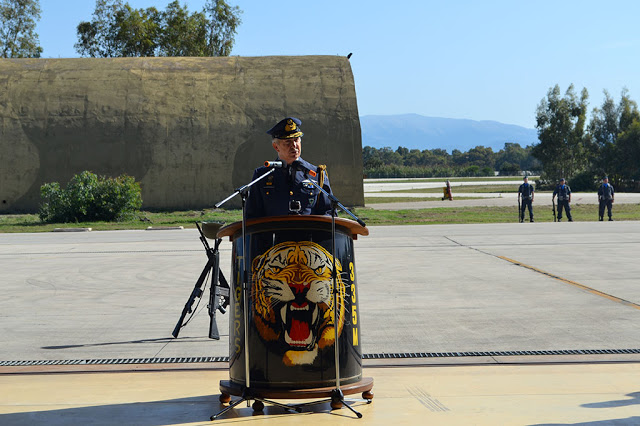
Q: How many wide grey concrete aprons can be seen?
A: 1